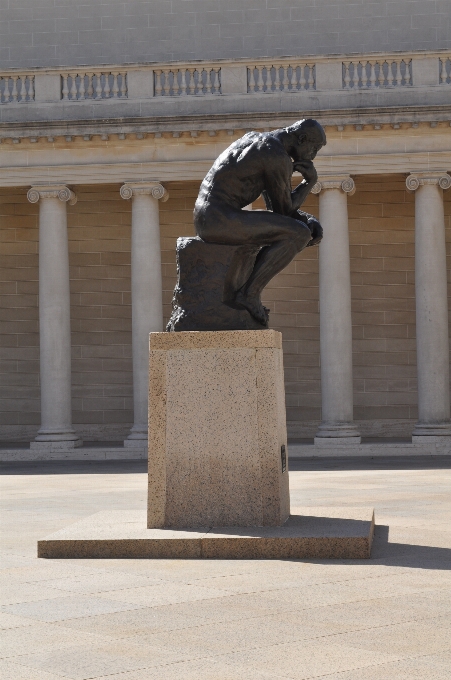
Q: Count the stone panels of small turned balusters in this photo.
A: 6